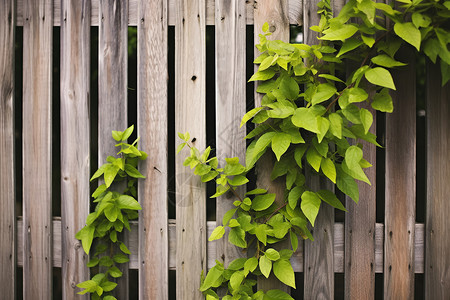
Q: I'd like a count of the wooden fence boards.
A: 12